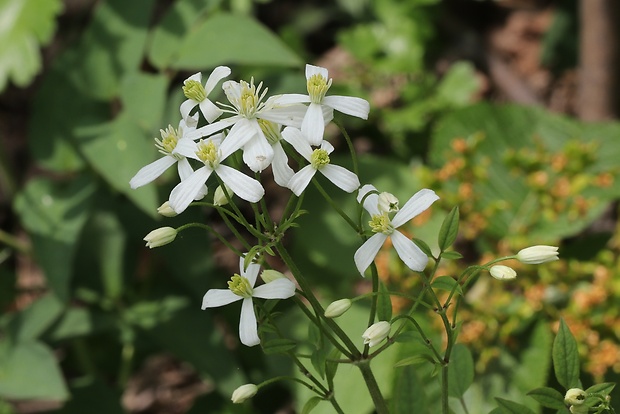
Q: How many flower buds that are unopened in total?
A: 11